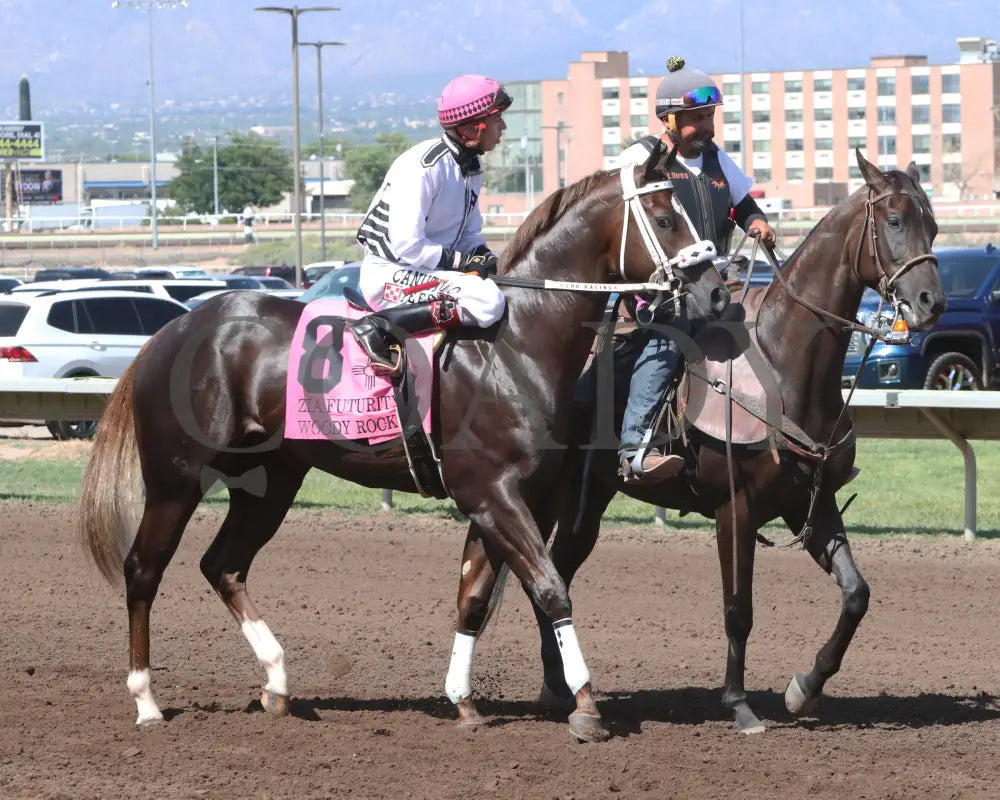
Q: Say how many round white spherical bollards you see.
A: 0